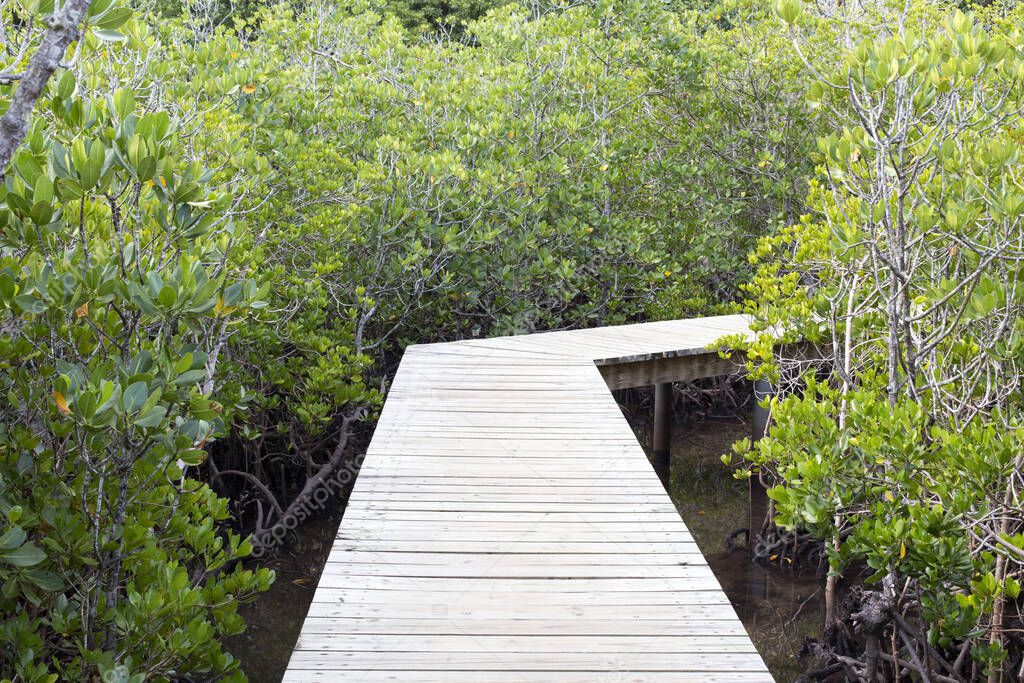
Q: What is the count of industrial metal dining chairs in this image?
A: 0